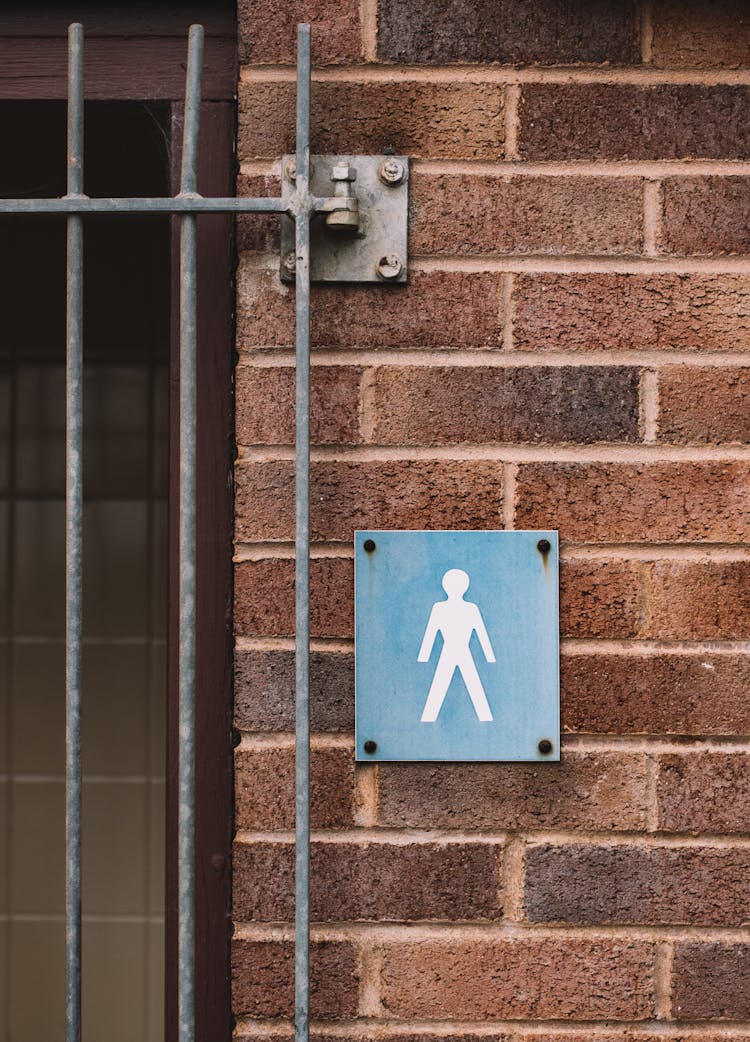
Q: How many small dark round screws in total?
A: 4